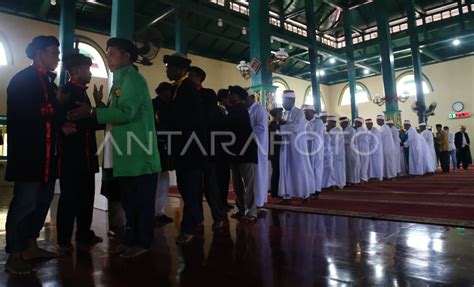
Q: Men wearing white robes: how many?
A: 12